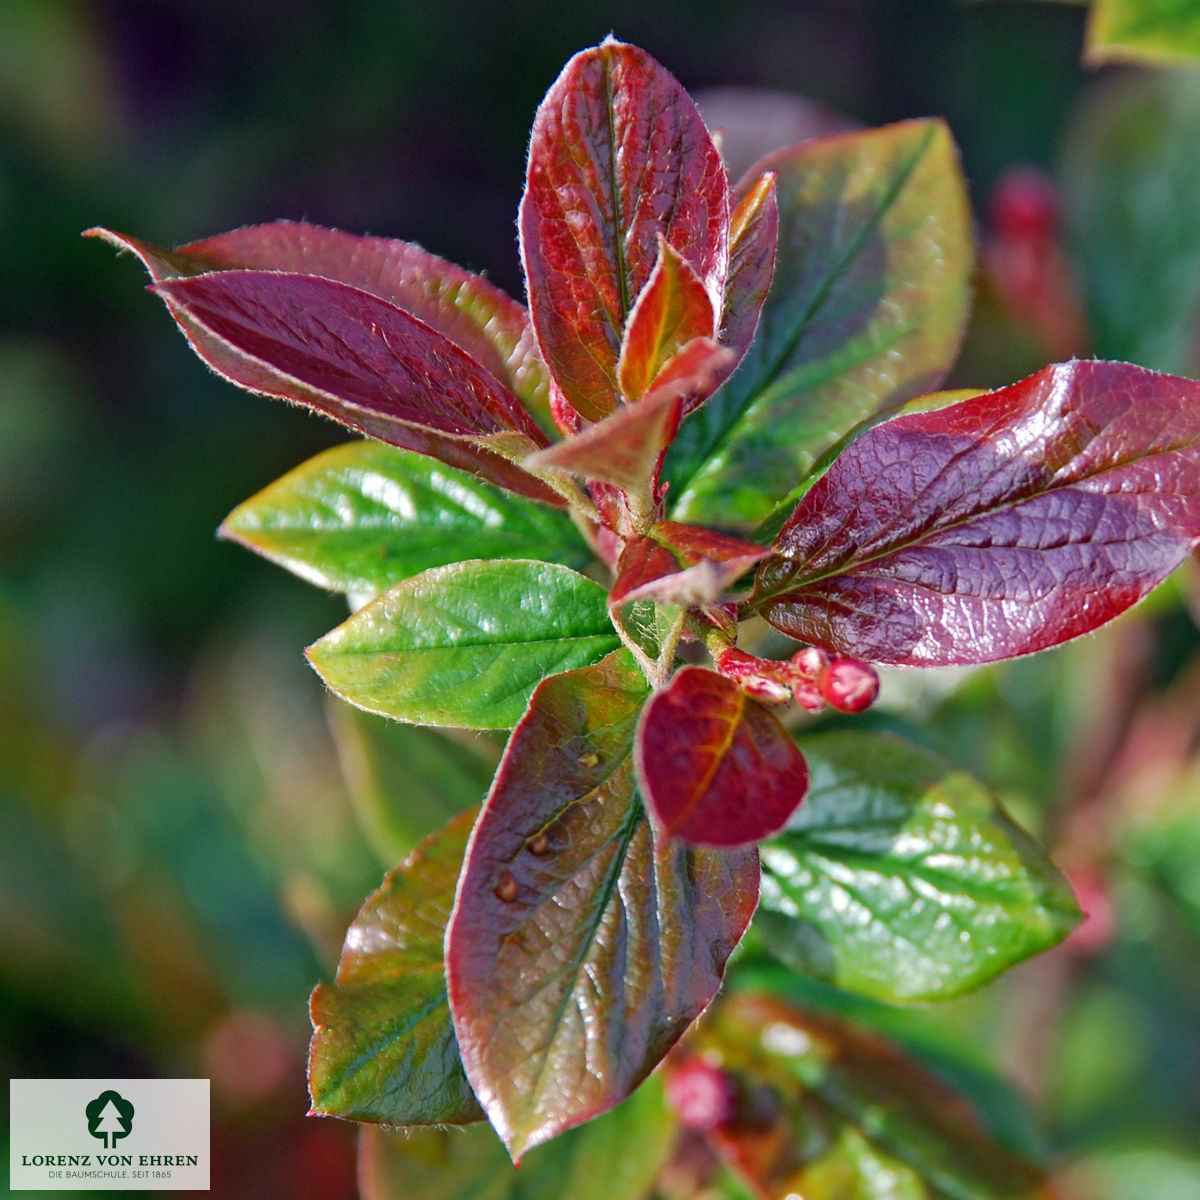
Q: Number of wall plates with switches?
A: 0